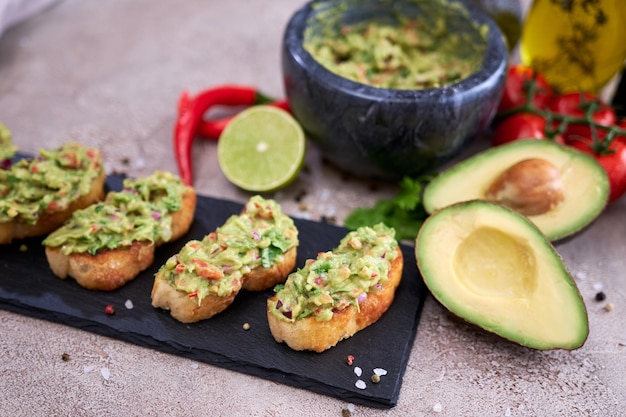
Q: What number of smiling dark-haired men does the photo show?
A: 0